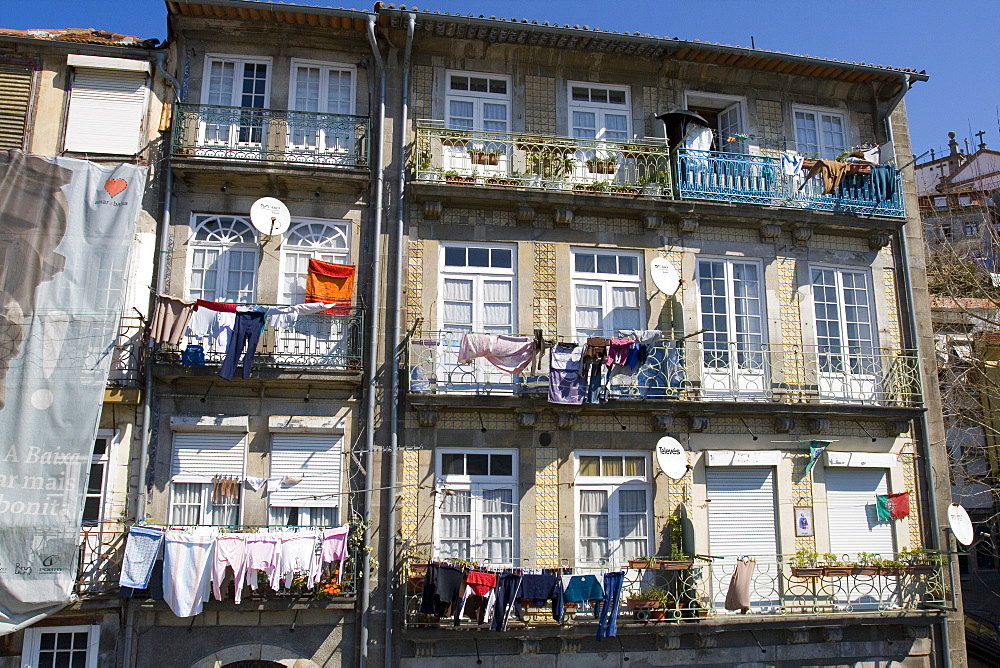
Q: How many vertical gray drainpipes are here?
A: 4